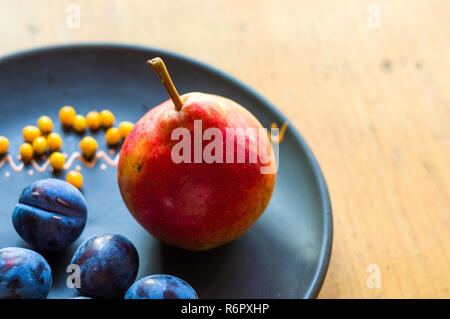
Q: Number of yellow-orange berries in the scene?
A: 15